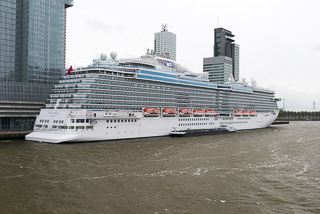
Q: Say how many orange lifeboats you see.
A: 8